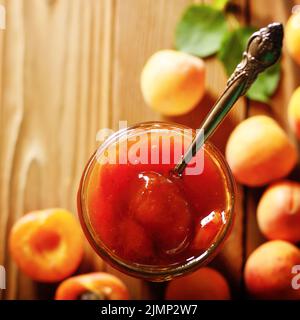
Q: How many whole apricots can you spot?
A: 7